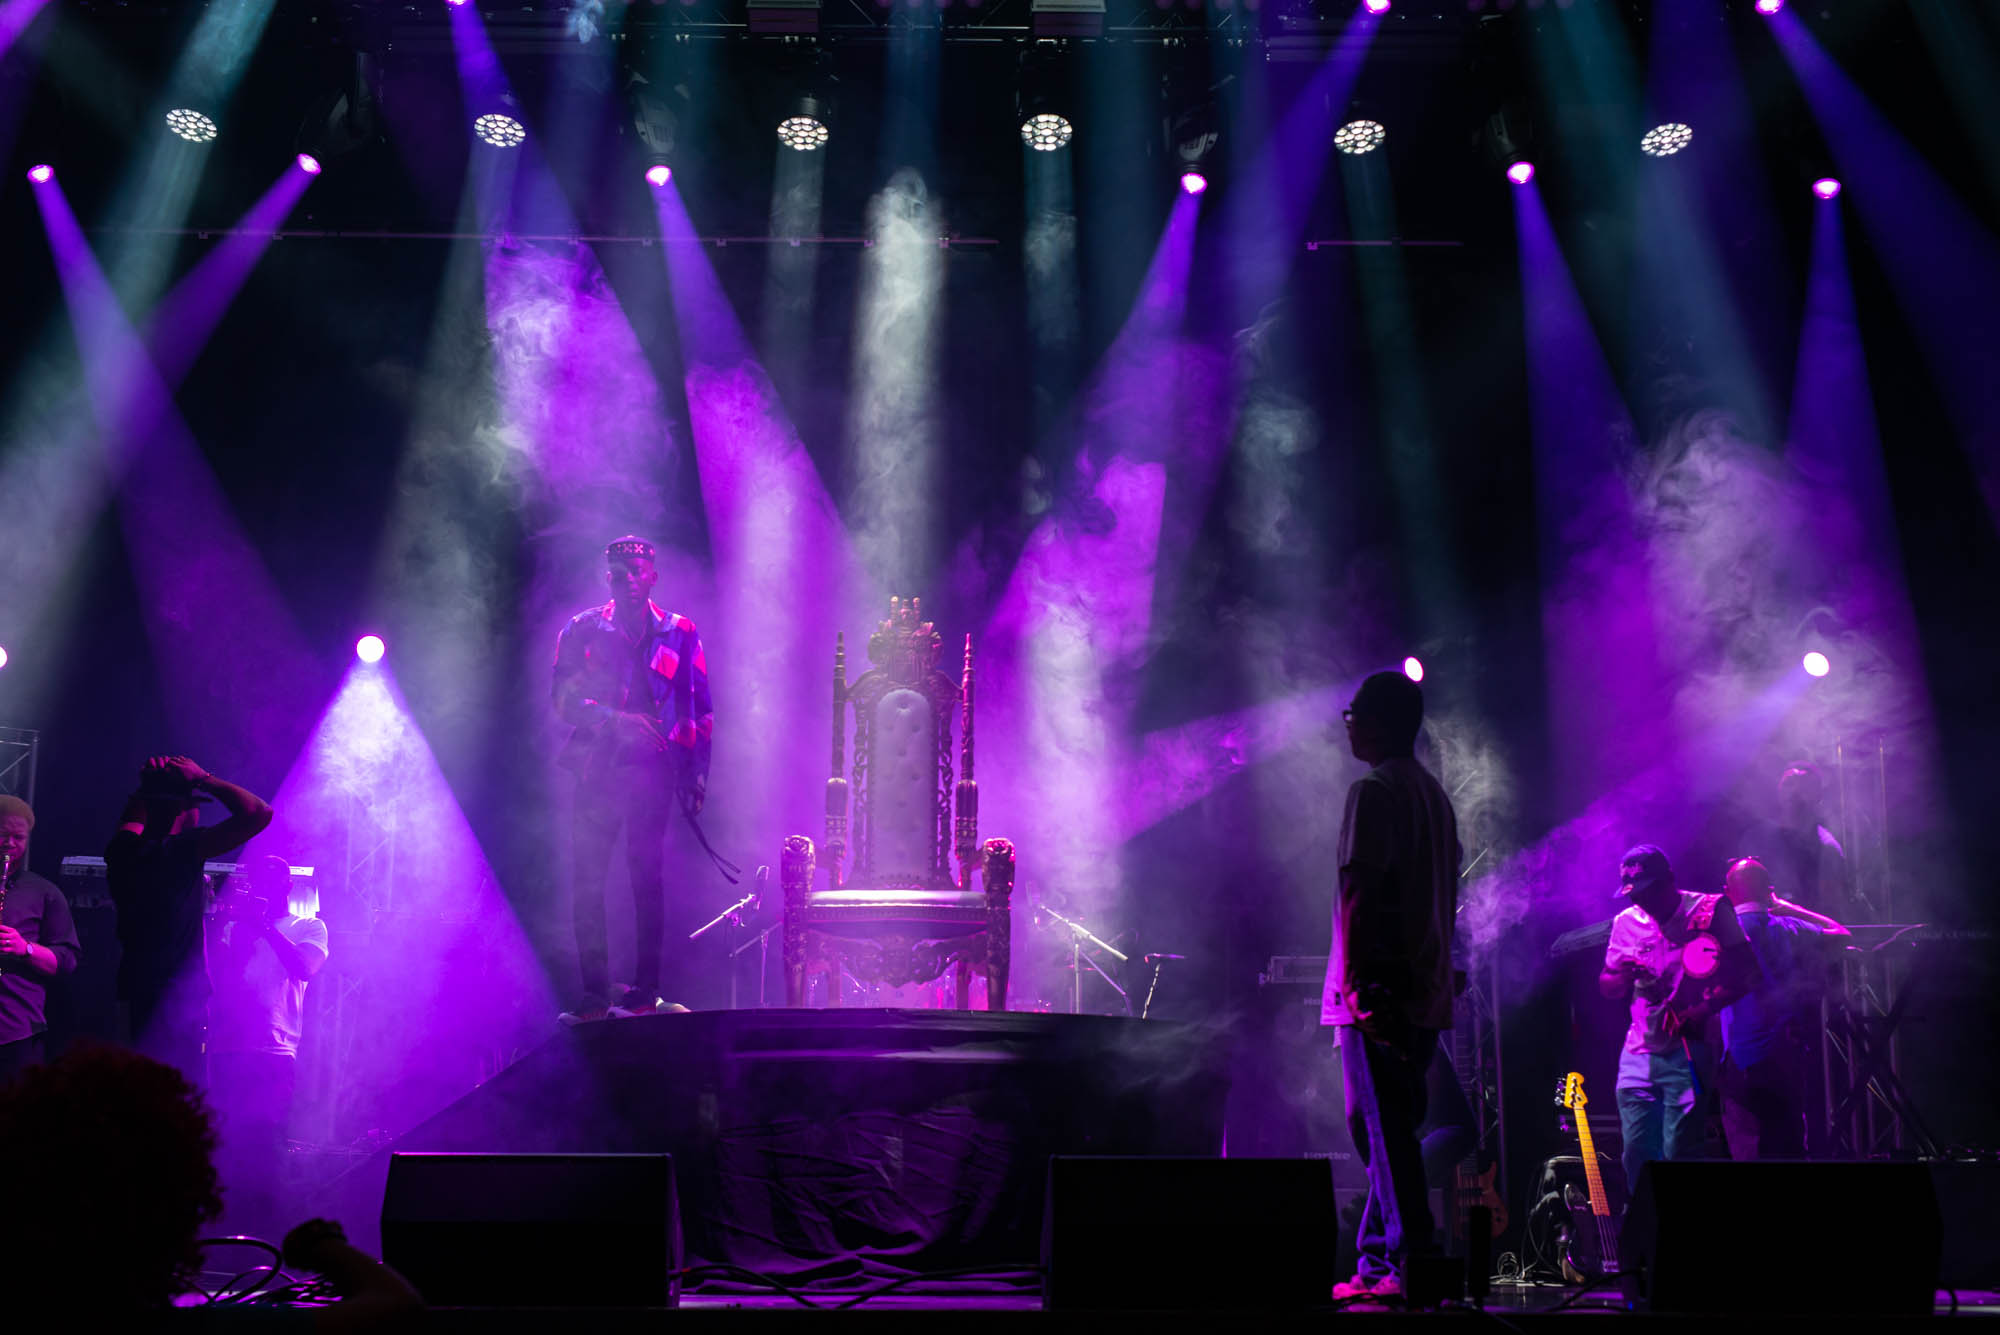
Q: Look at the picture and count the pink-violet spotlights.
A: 13